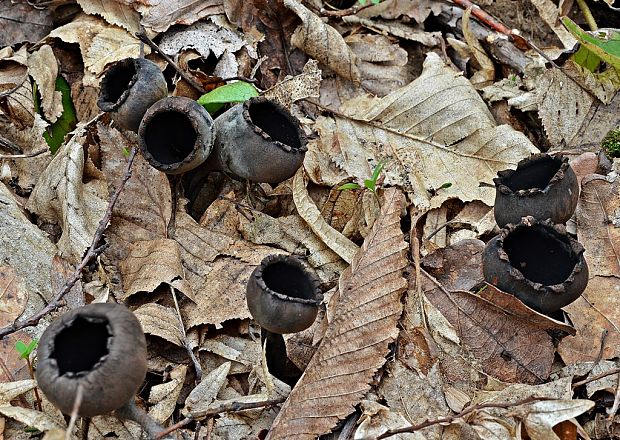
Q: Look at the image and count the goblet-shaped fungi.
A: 7